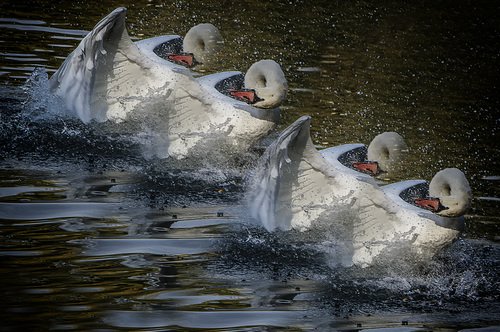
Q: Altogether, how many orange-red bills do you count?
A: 4